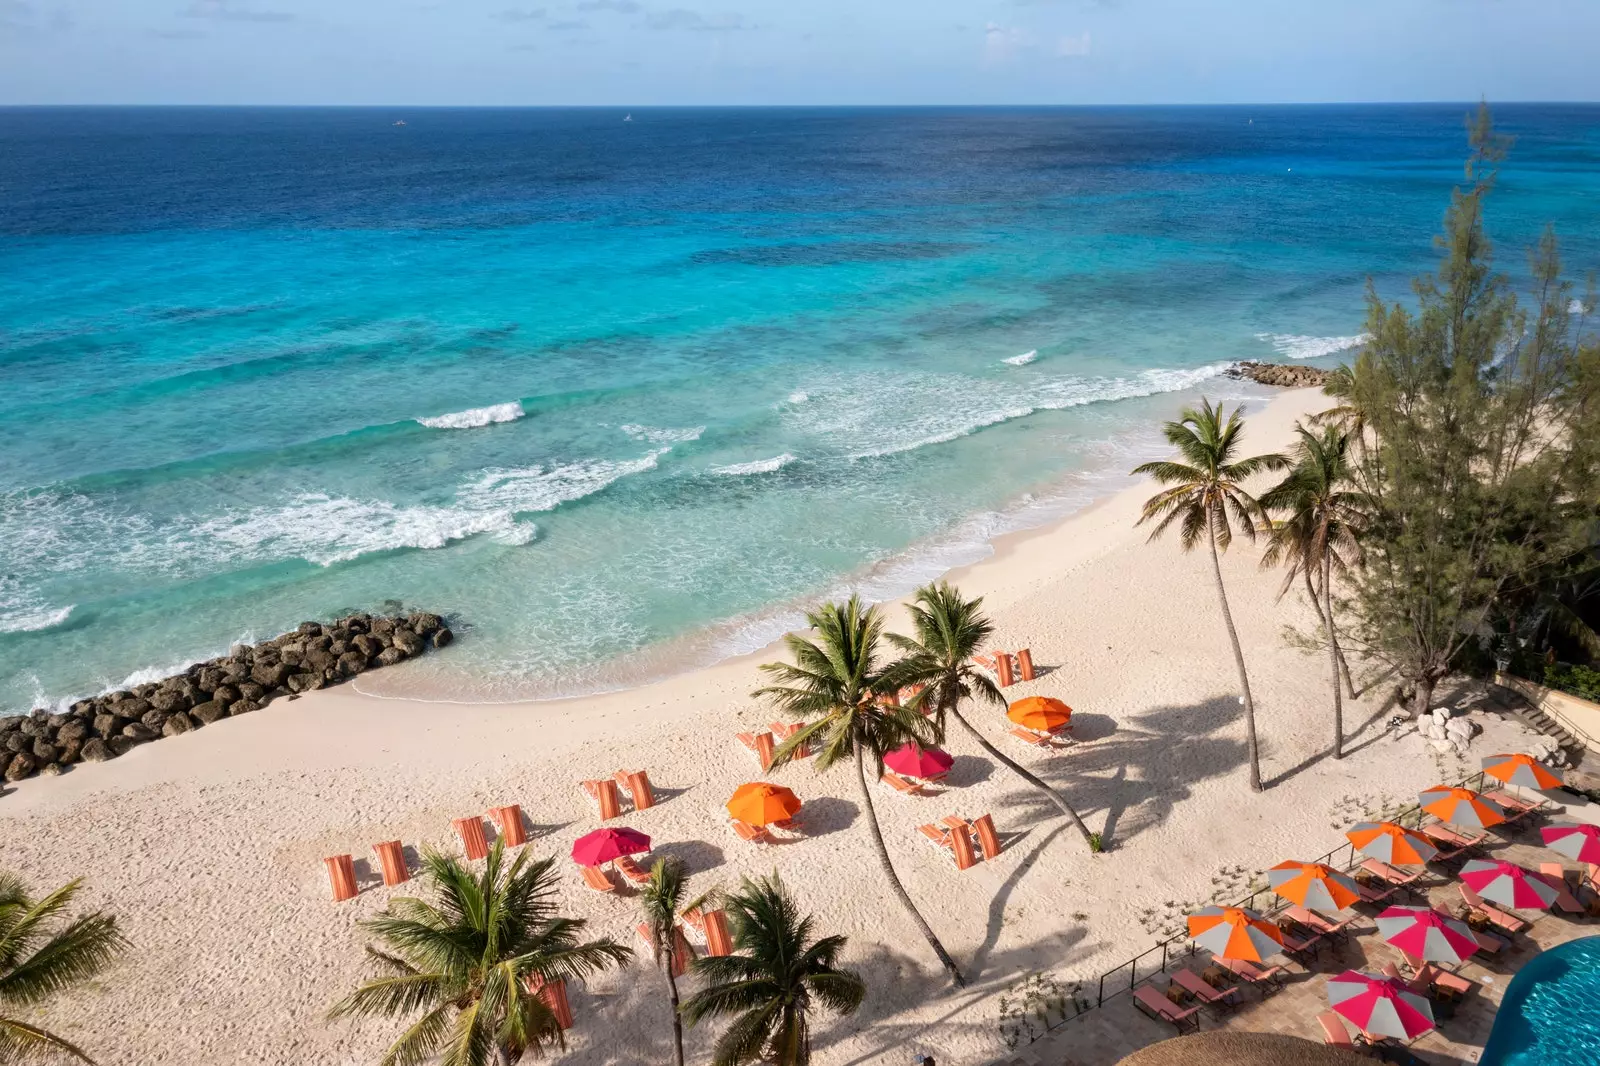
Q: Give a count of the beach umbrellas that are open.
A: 13